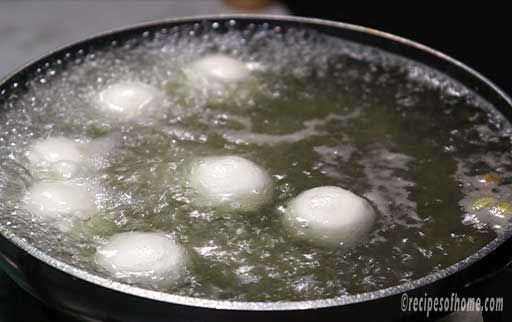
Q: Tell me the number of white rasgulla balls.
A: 7